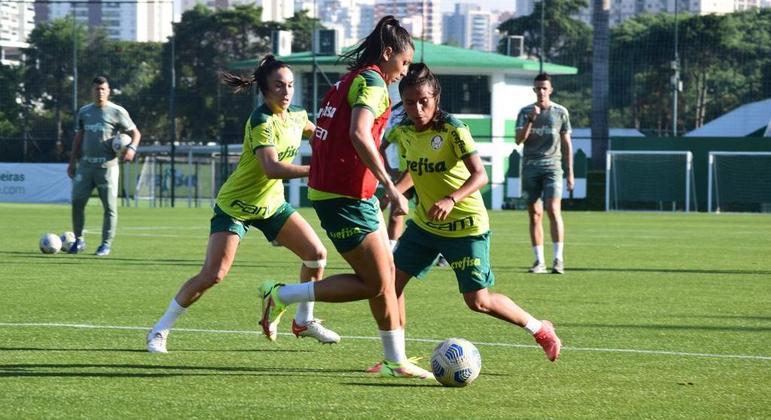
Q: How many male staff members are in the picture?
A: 2